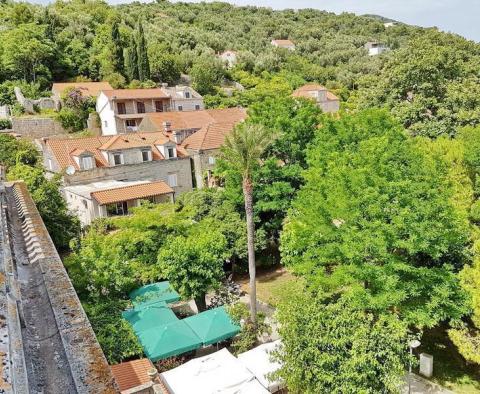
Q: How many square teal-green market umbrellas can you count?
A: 4